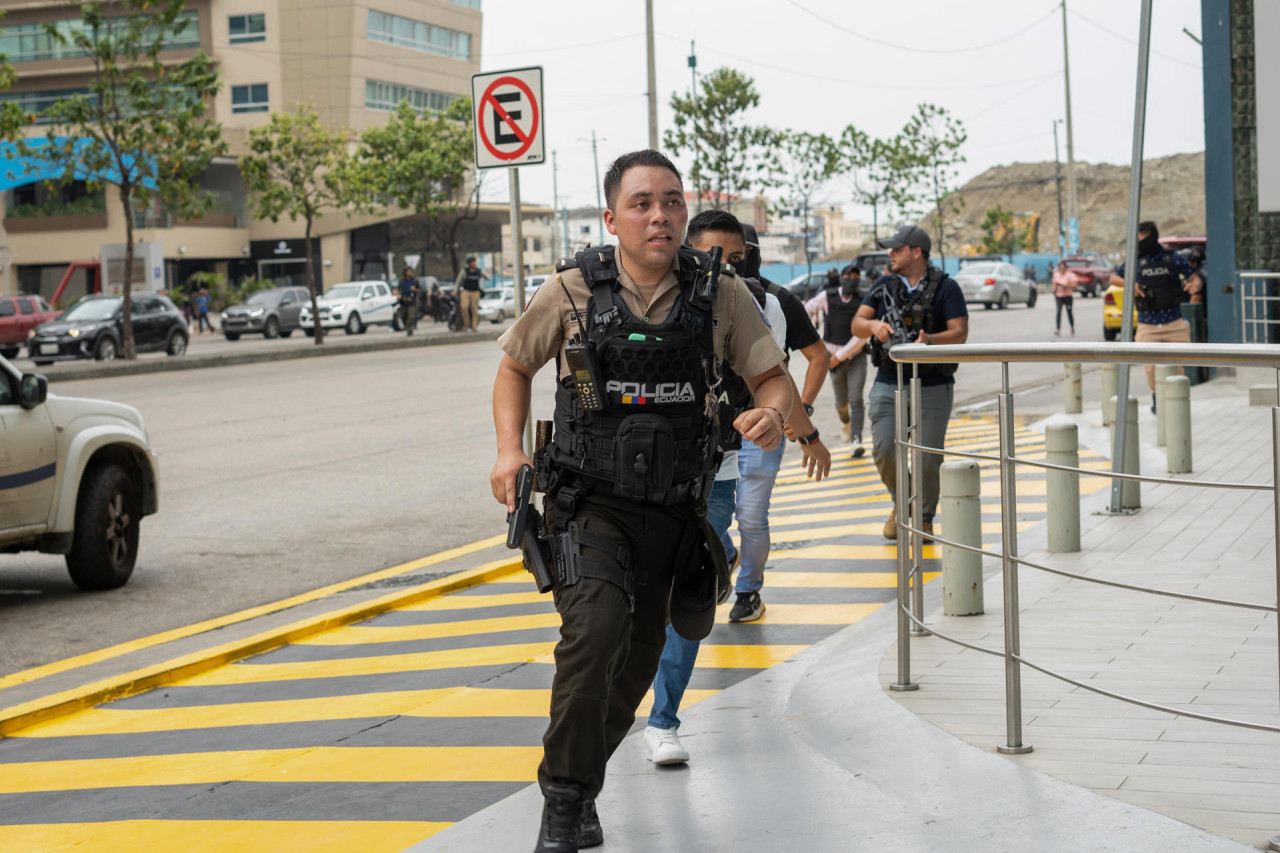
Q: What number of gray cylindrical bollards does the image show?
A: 7